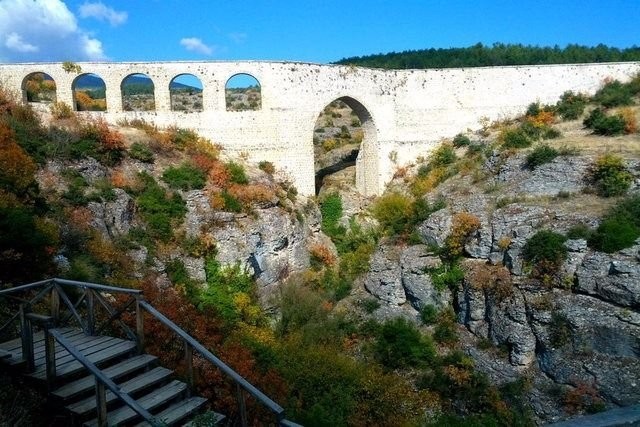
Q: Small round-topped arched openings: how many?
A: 5